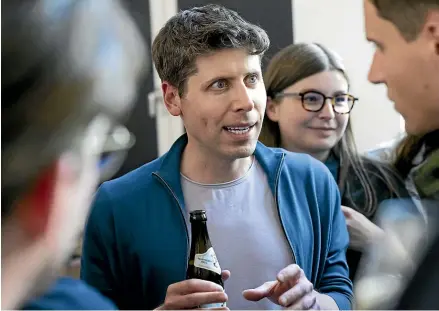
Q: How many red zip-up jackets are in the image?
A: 0